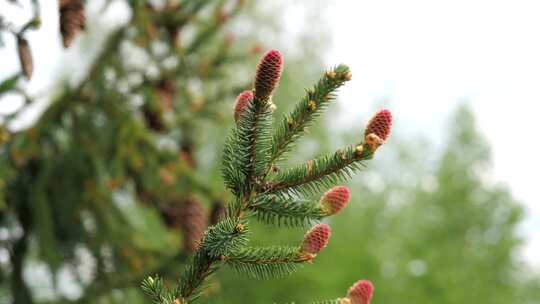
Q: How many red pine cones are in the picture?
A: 6